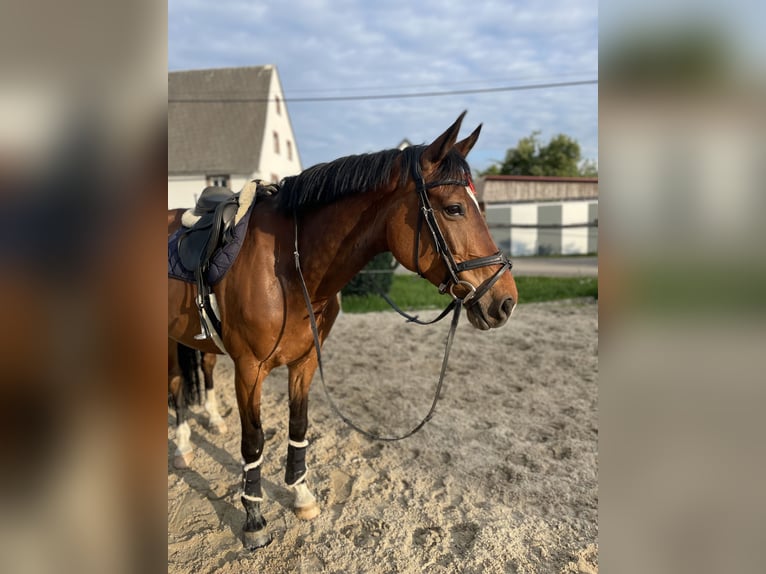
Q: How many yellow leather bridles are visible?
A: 0